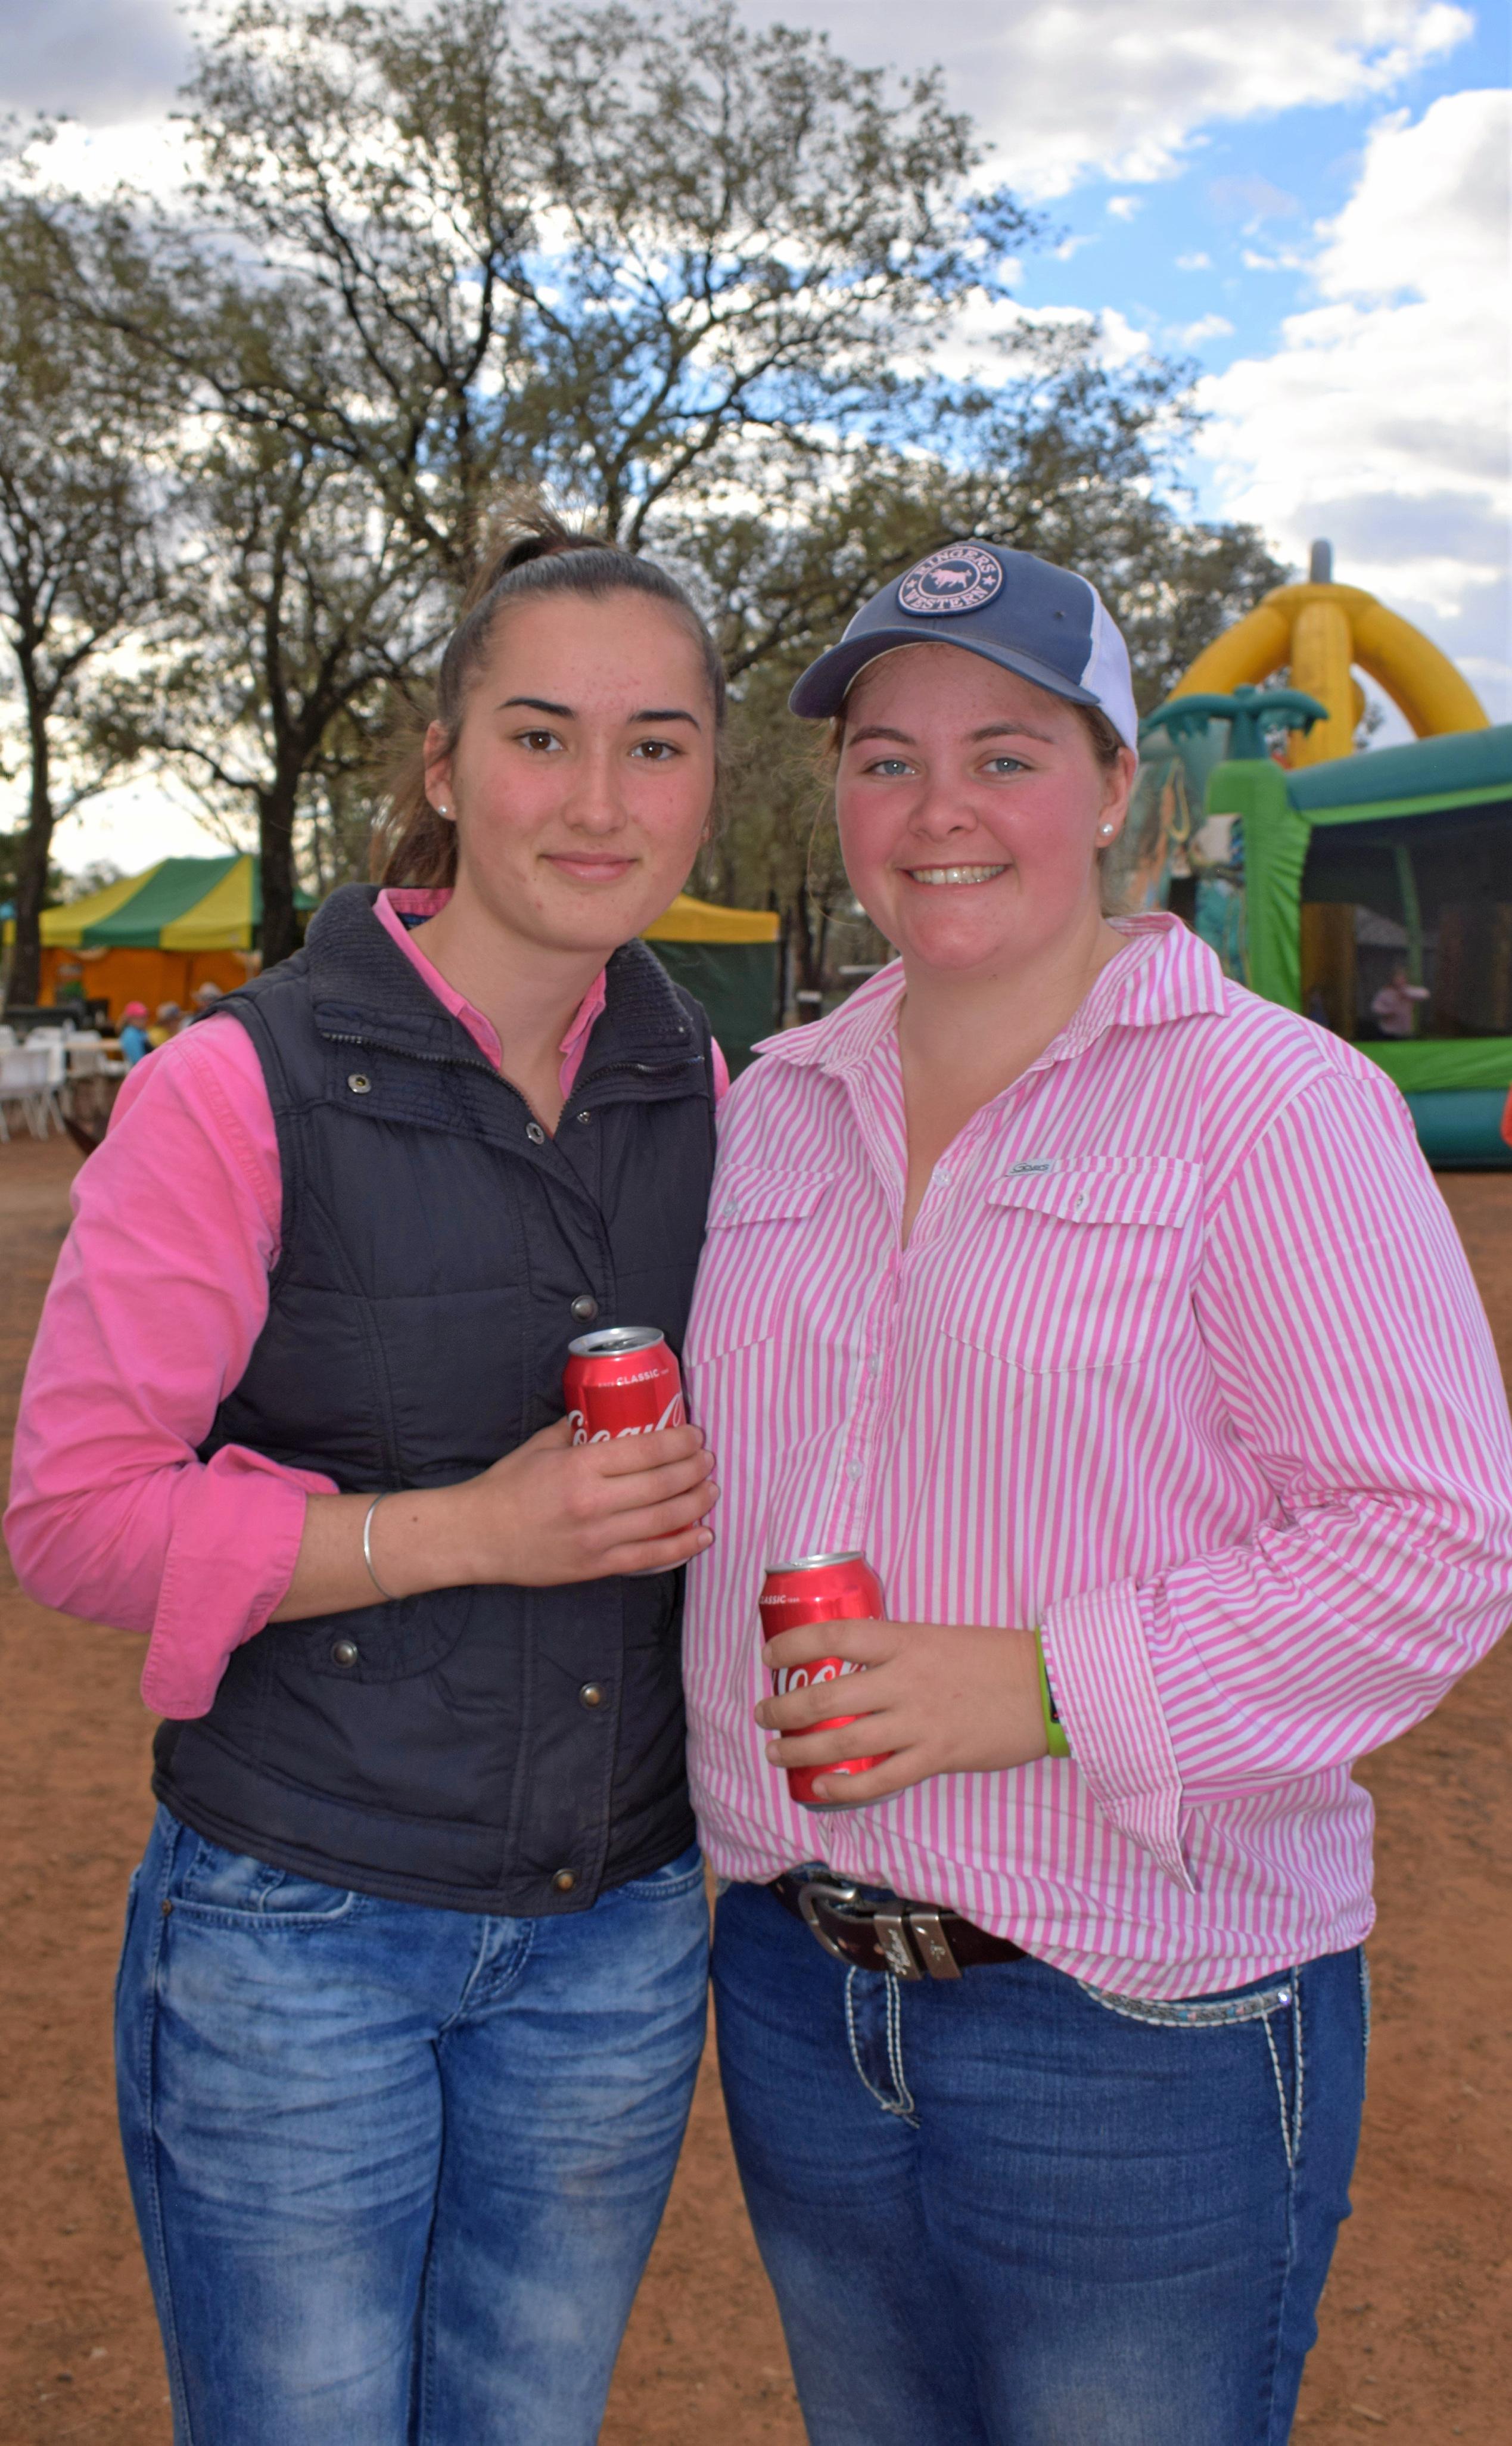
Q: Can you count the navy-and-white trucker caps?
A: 1